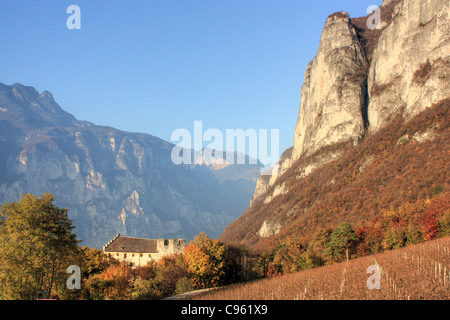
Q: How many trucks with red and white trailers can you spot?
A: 0